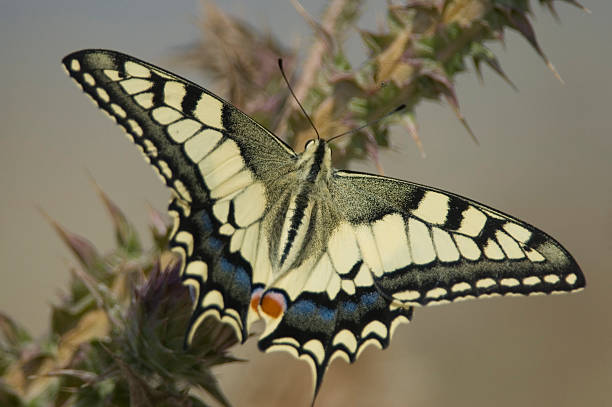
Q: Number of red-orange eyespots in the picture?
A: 2